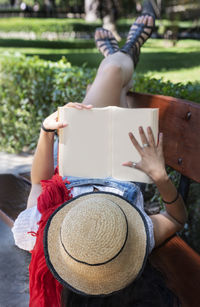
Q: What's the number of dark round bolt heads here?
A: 2